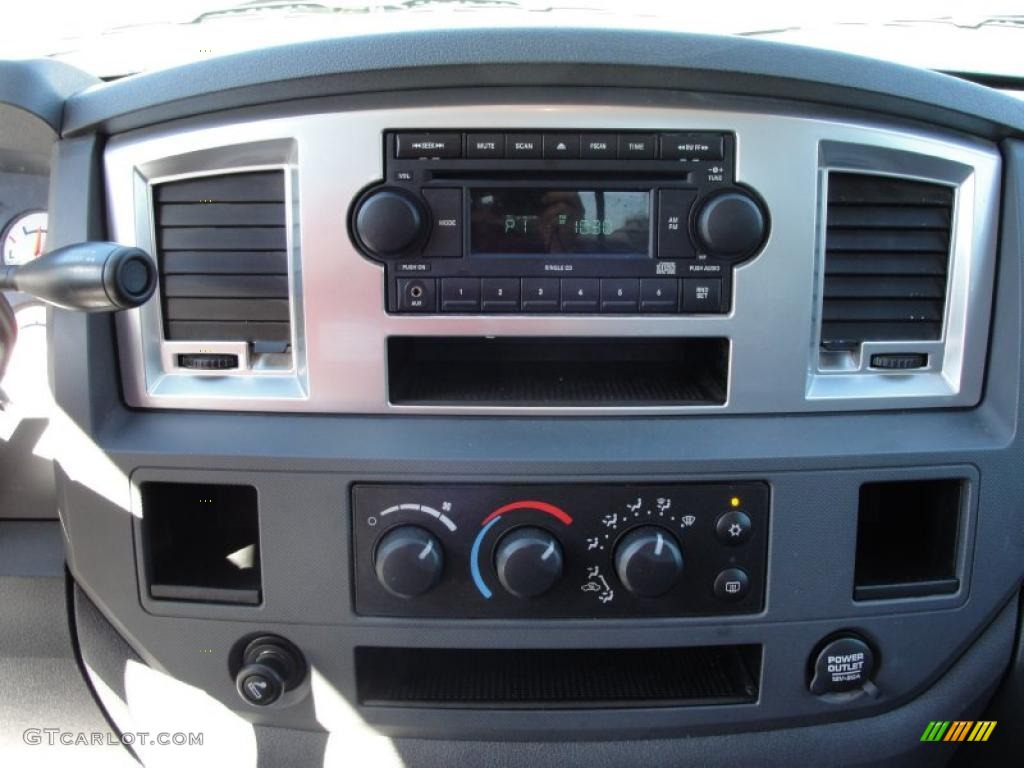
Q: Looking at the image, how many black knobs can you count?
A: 5